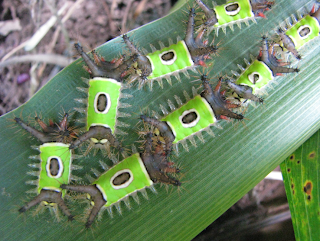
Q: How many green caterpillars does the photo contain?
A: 8